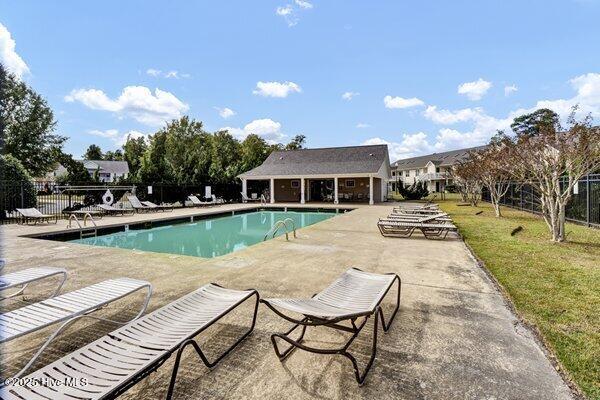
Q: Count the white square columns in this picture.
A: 5